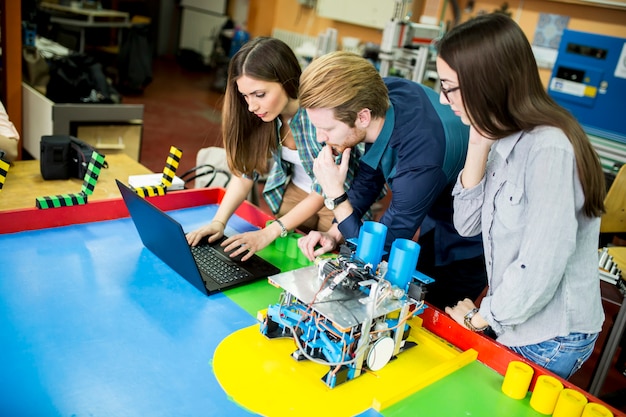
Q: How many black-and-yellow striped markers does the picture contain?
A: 2